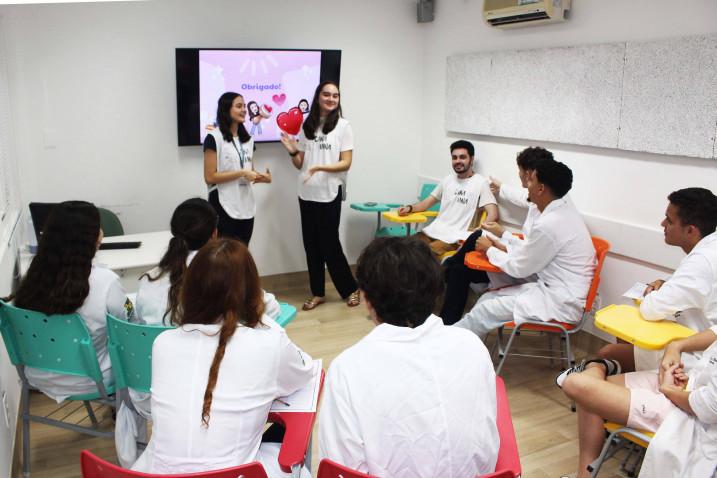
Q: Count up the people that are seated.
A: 9